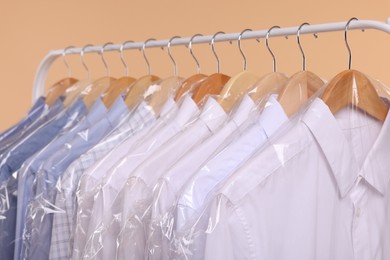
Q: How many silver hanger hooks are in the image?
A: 12